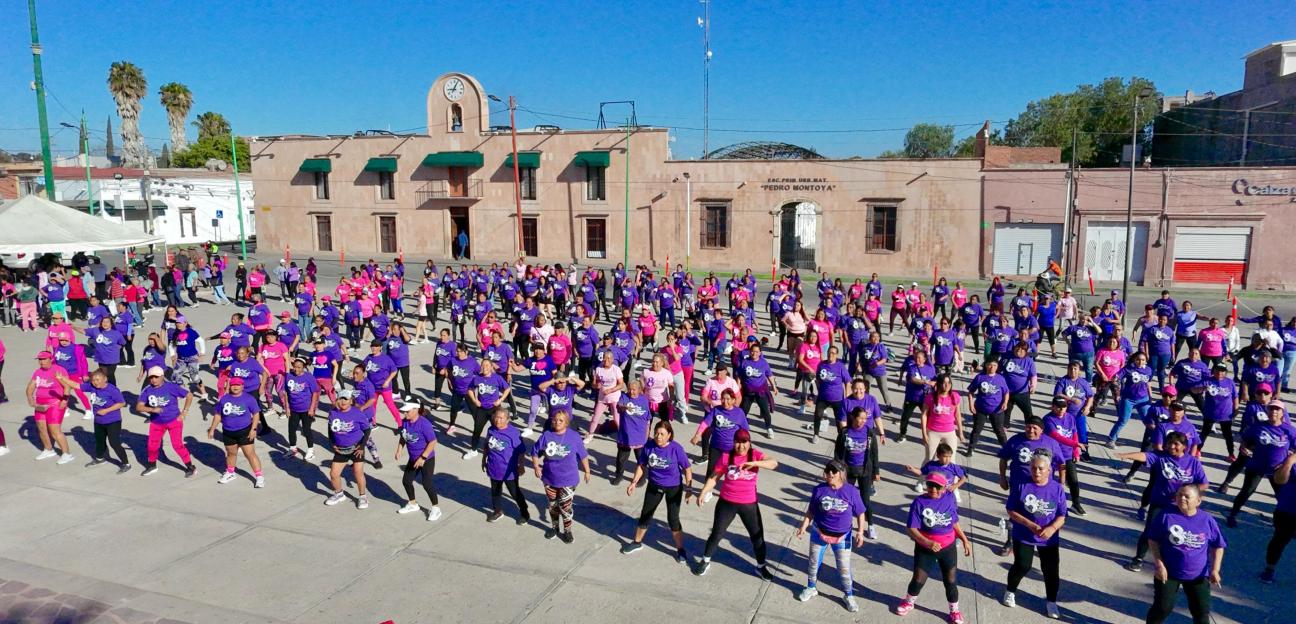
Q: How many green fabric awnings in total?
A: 5